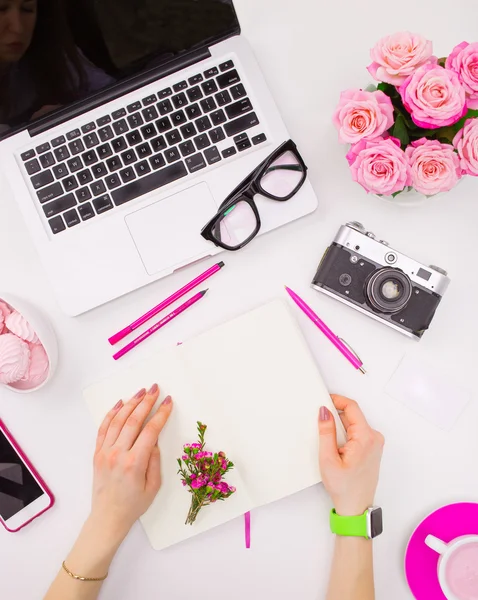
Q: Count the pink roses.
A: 7